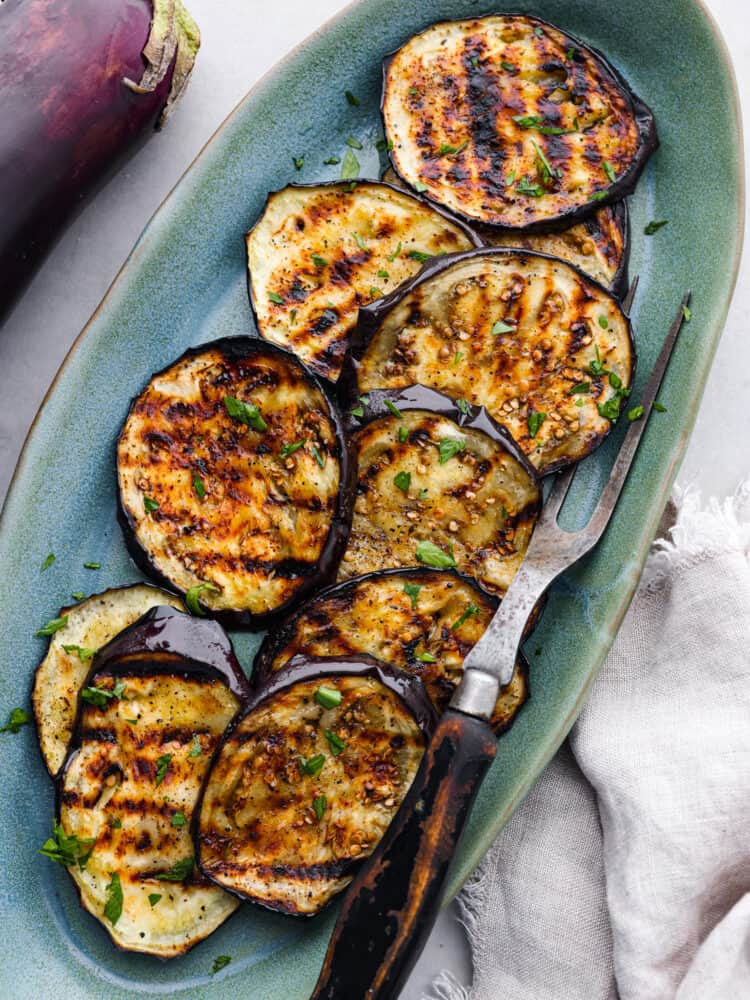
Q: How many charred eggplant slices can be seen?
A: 10